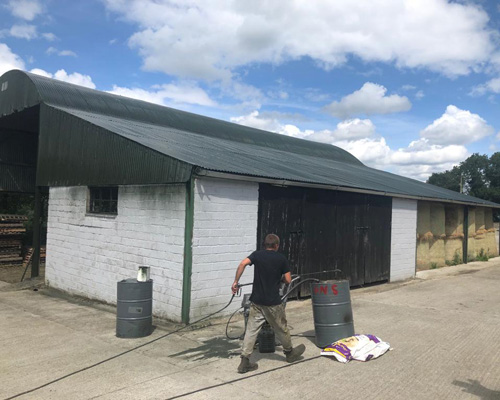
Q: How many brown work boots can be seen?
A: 2